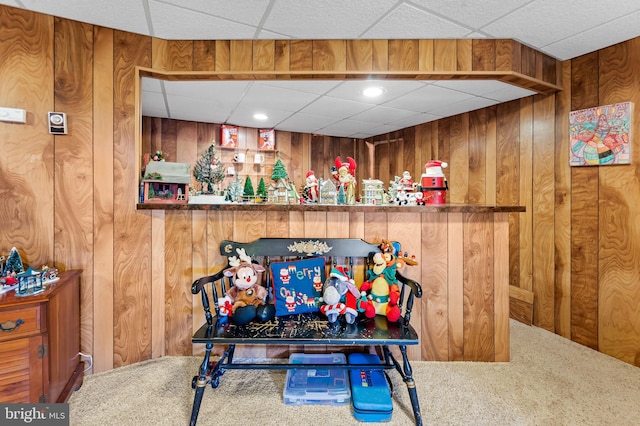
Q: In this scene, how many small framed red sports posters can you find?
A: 2